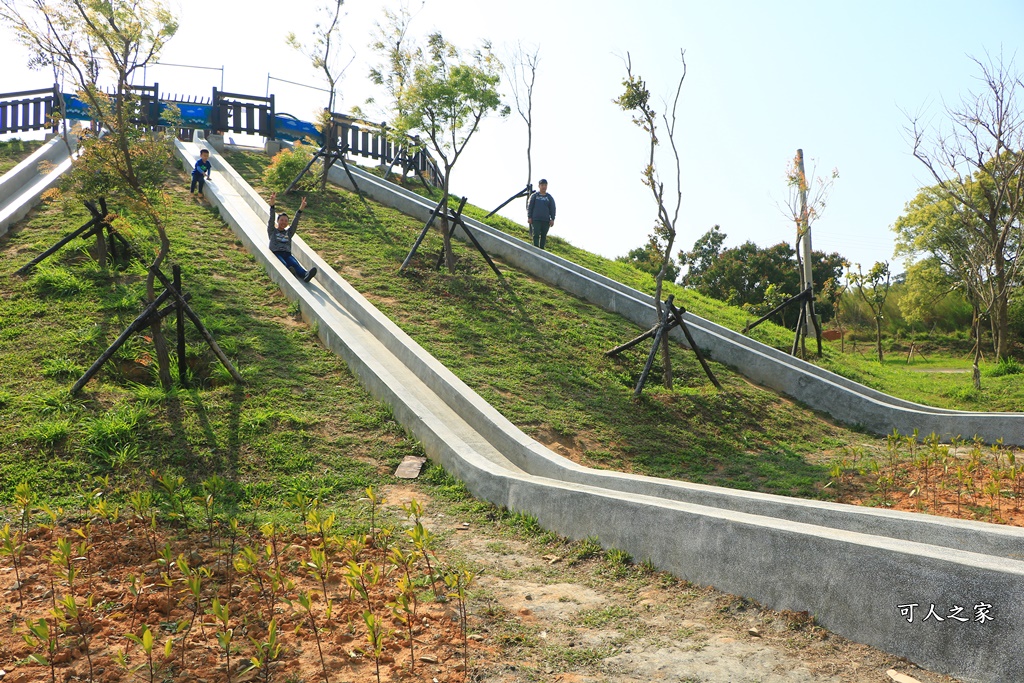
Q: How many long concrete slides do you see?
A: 3